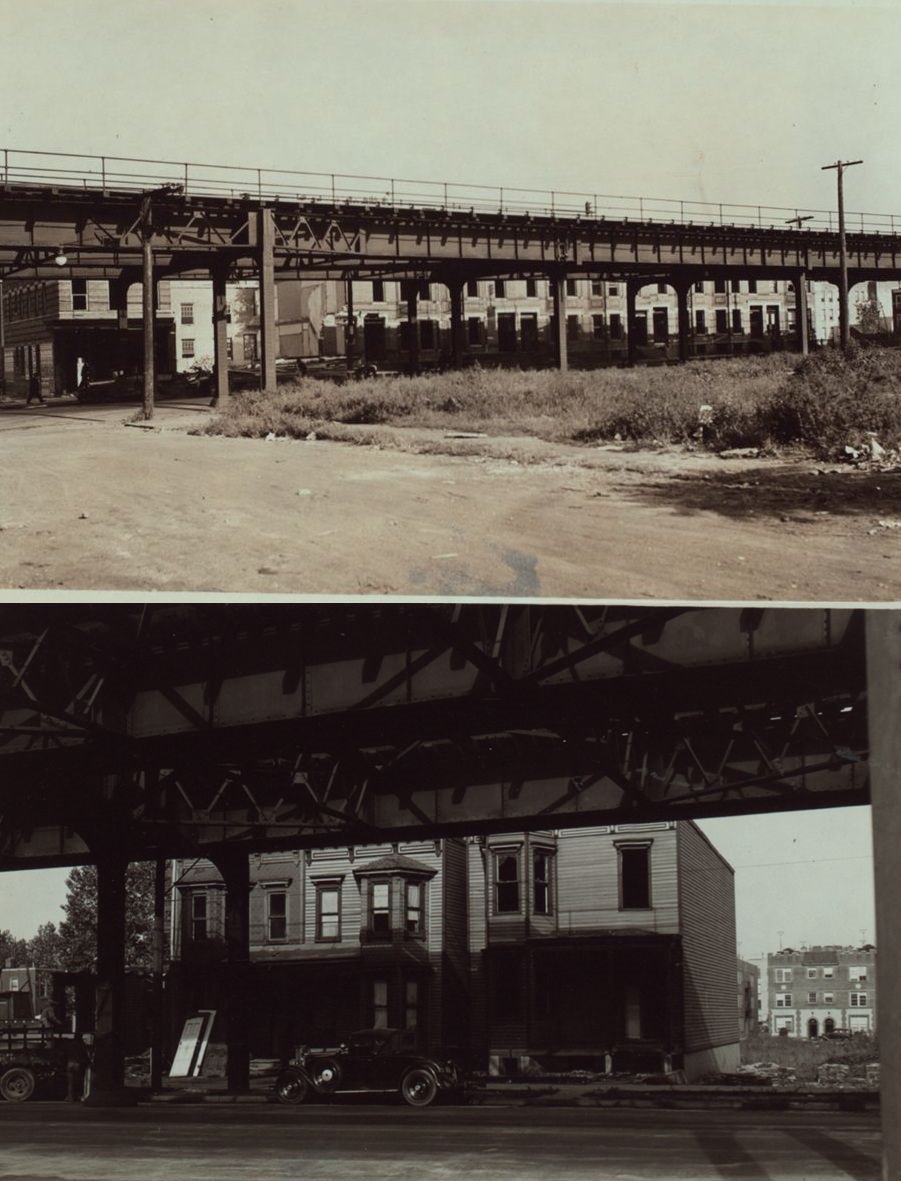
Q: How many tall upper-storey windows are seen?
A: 8